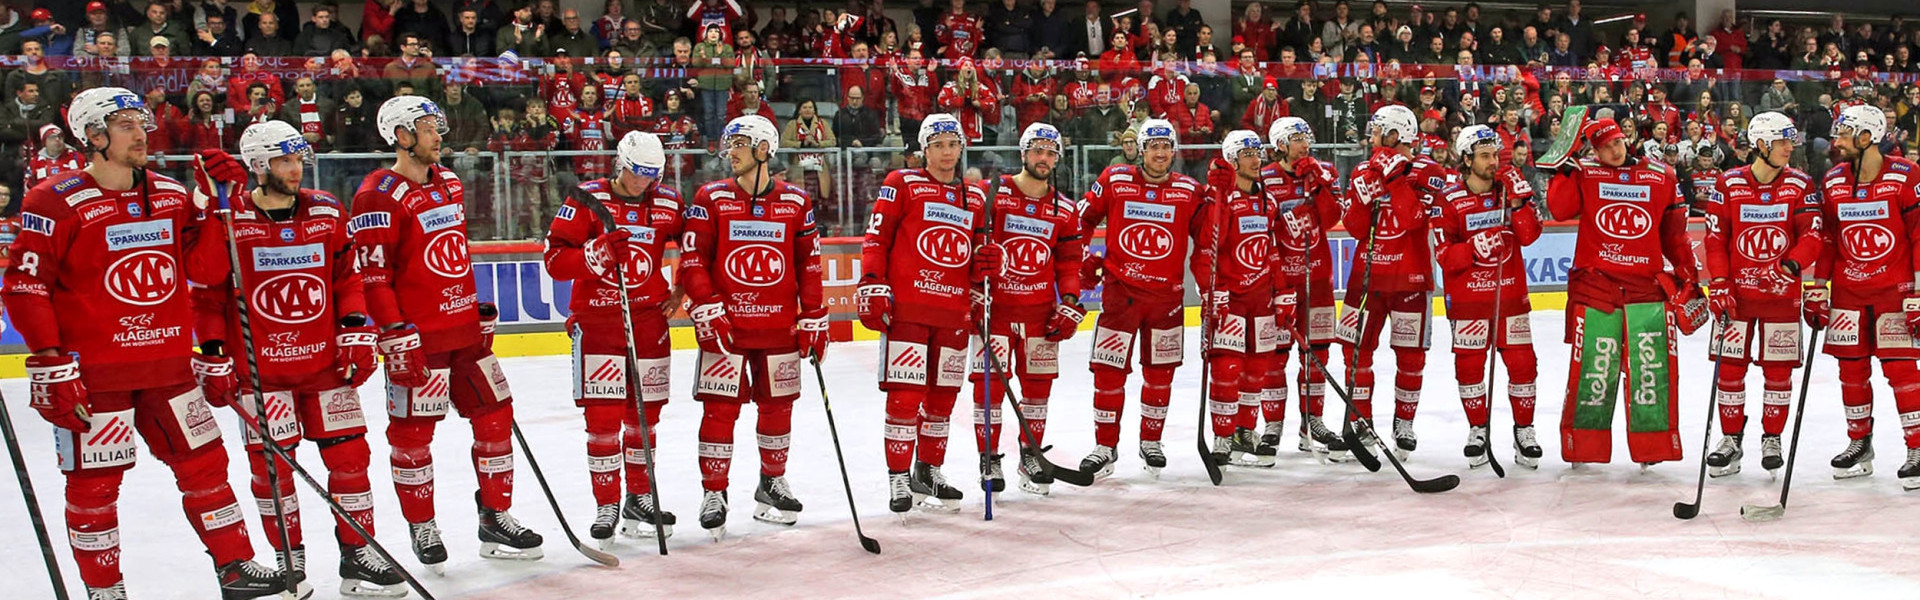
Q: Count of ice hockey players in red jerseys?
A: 15